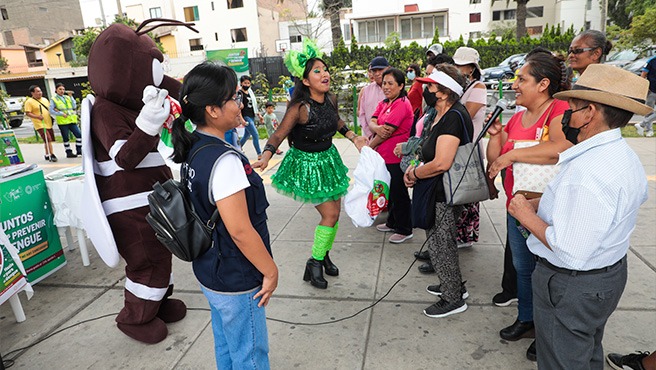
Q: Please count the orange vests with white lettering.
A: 0